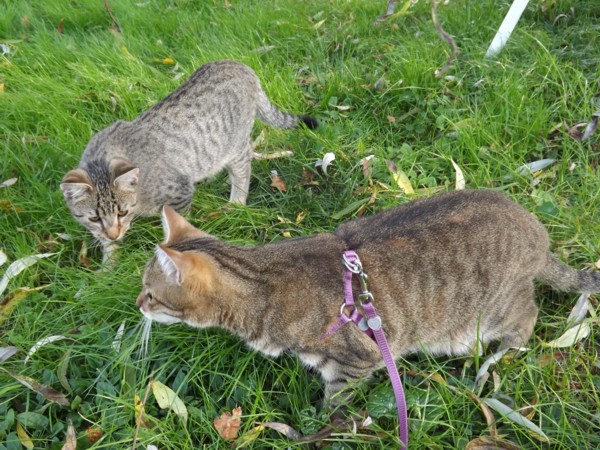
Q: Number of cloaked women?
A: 0